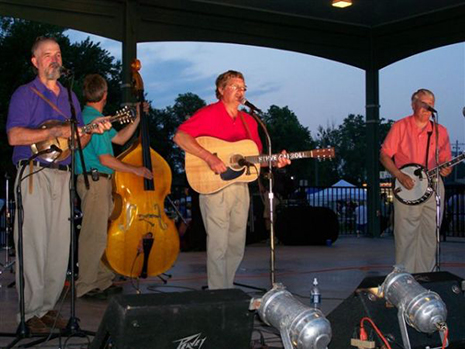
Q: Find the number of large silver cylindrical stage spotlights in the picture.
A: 2